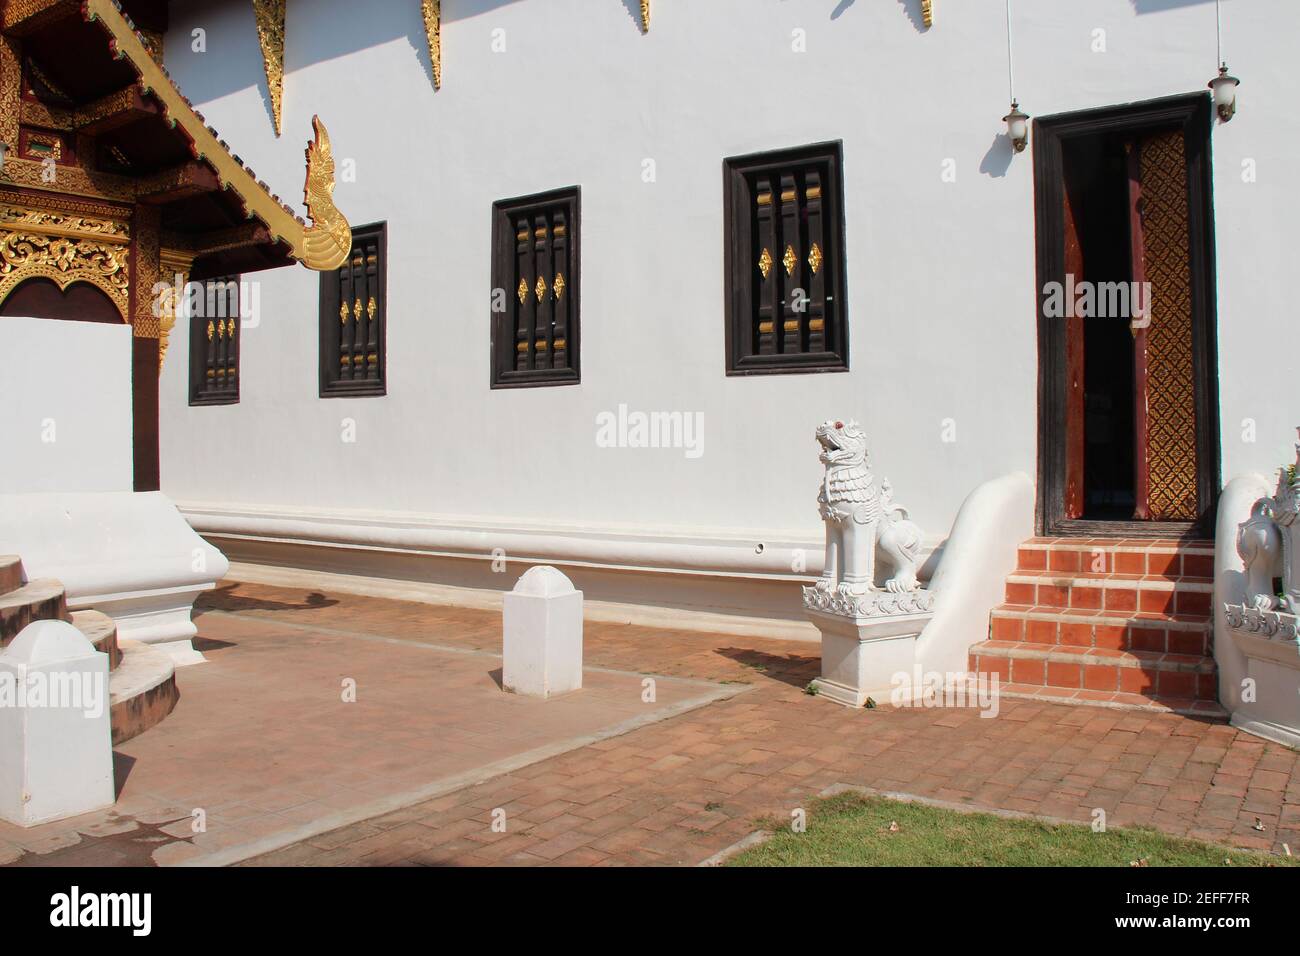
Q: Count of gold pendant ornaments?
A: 4